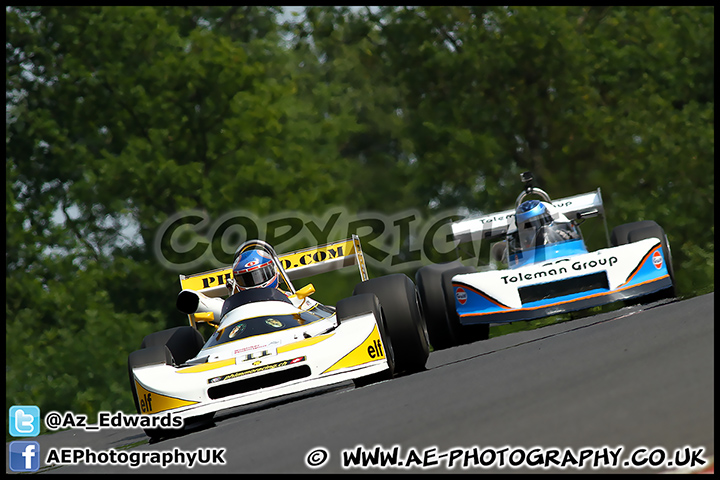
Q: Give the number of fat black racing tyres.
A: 8